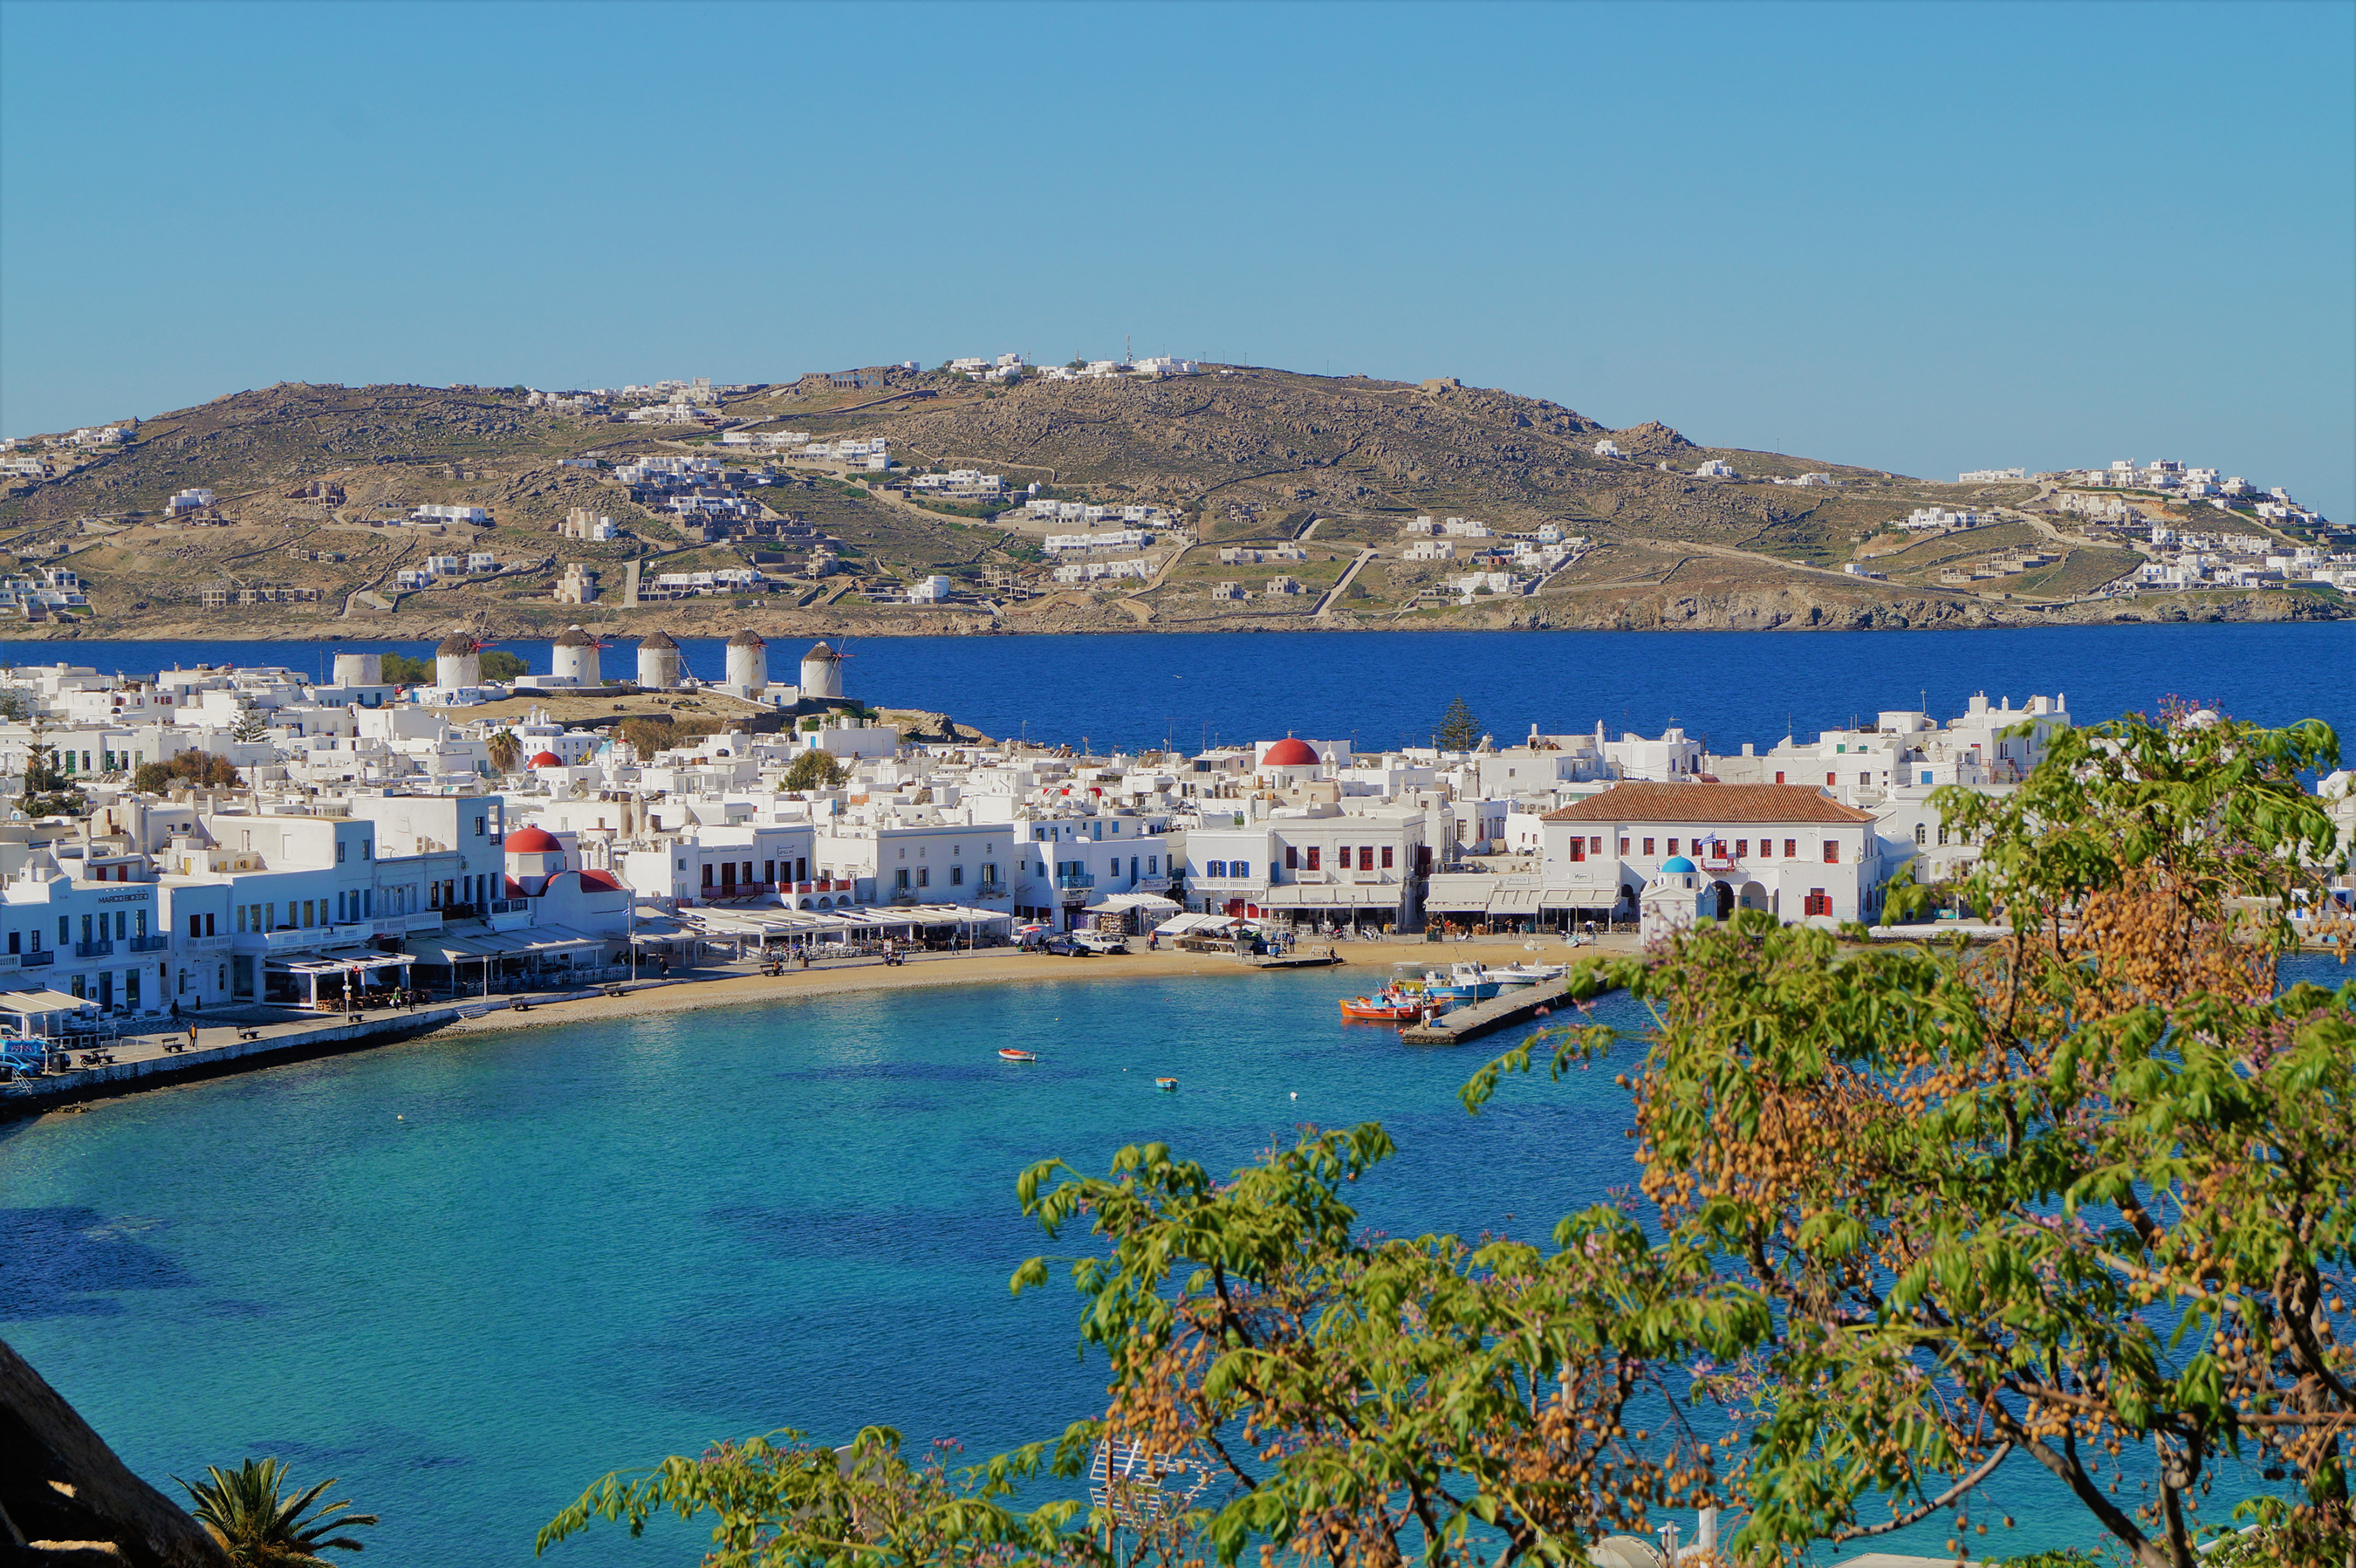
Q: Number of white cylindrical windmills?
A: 5